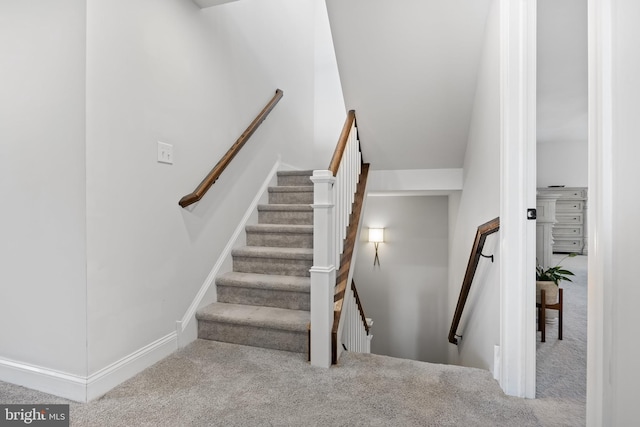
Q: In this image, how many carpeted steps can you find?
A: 7